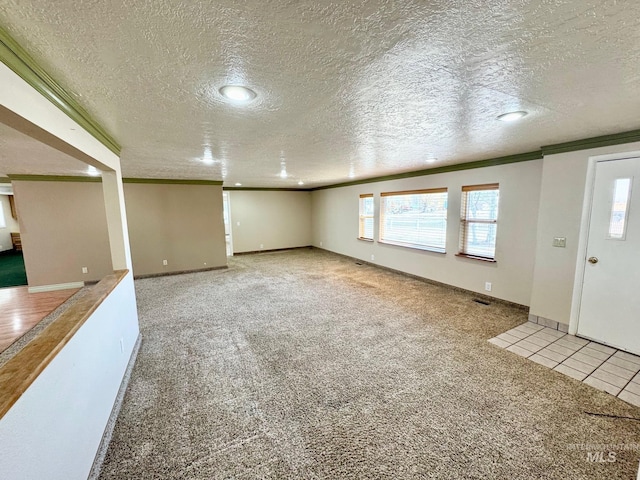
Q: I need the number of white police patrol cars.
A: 0